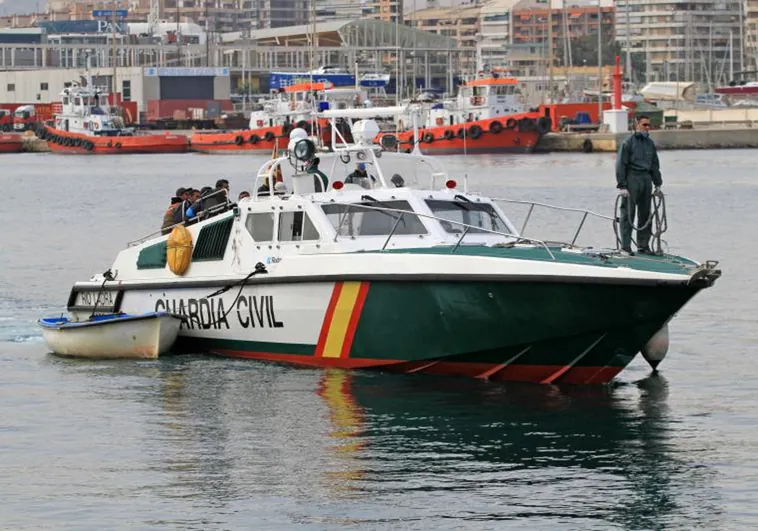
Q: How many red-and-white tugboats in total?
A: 3